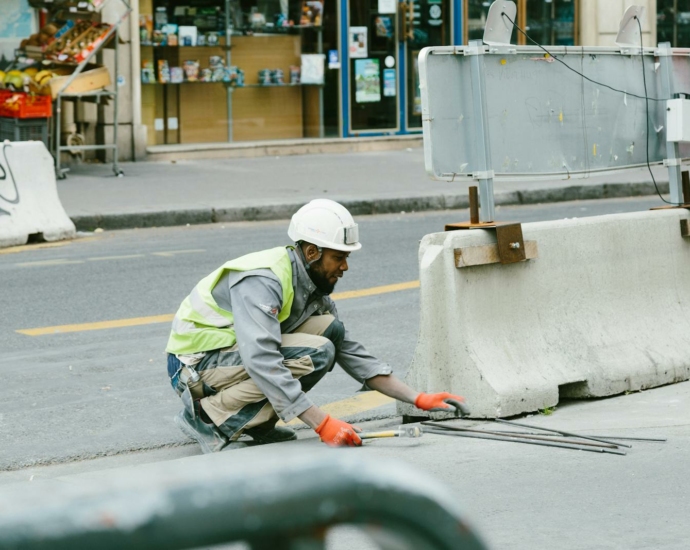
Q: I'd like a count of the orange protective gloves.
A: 2